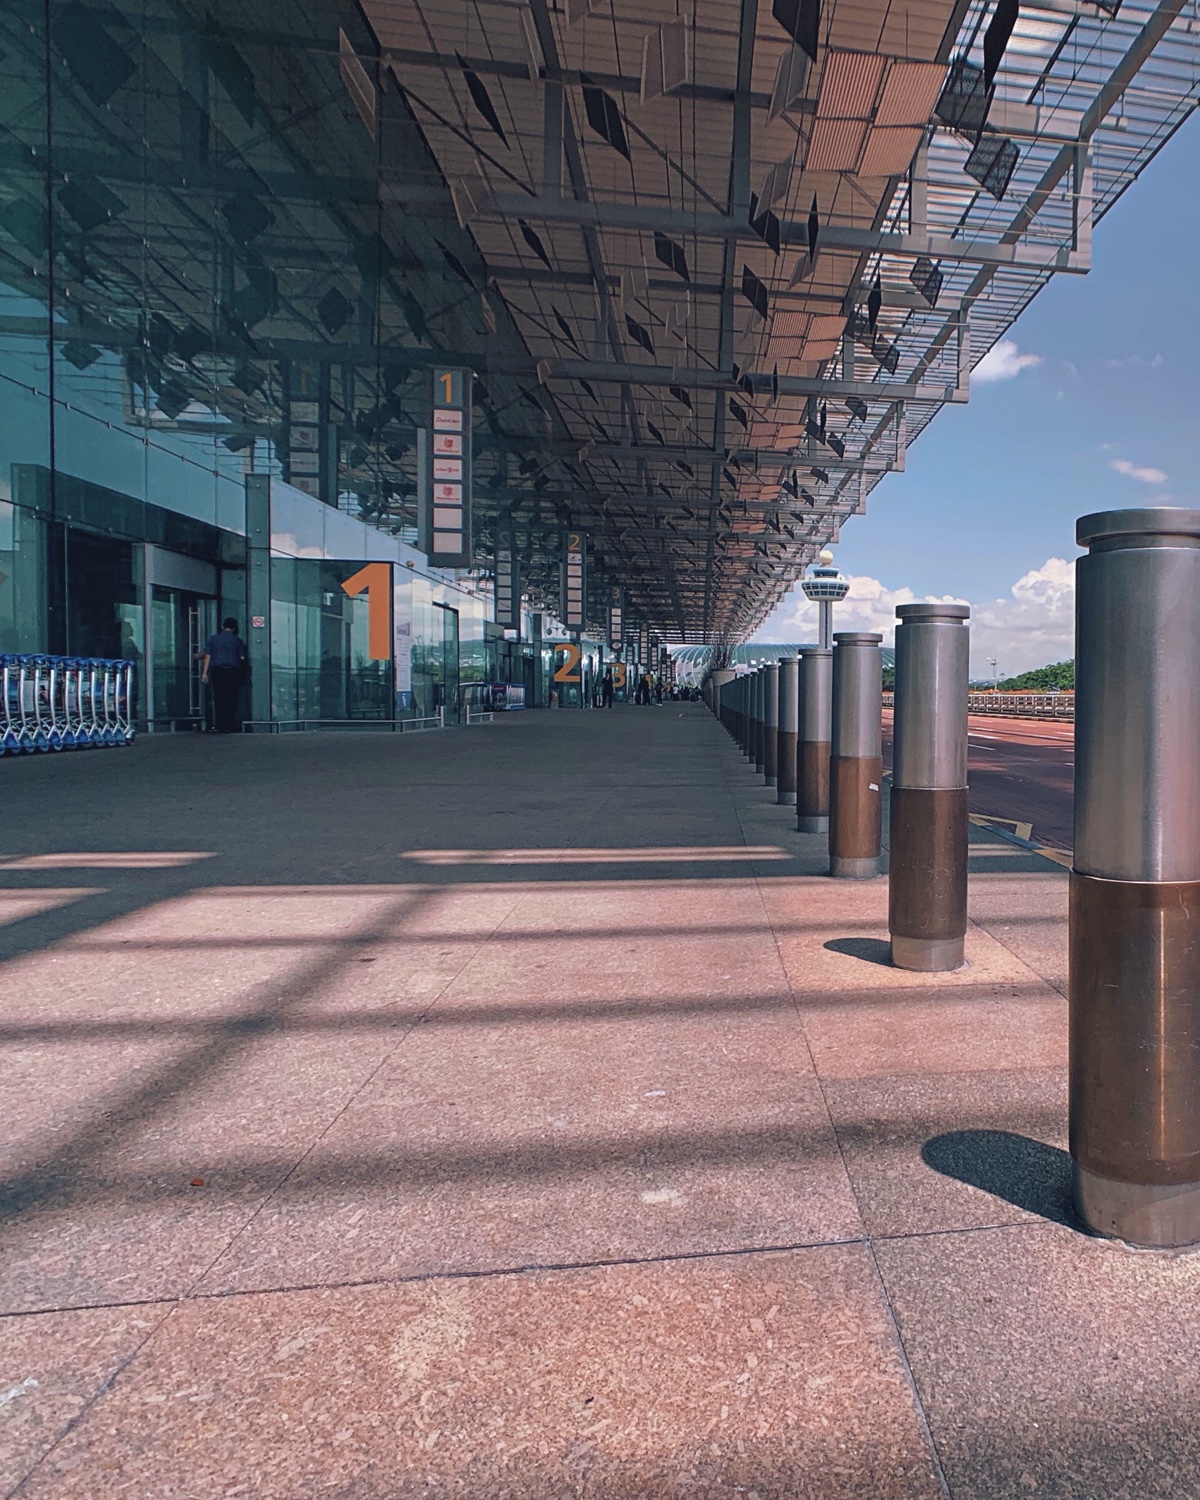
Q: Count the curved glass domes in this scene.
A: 1